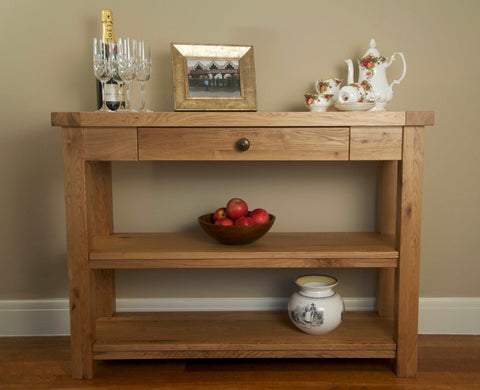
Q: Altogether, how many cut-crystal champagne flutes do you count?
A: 4